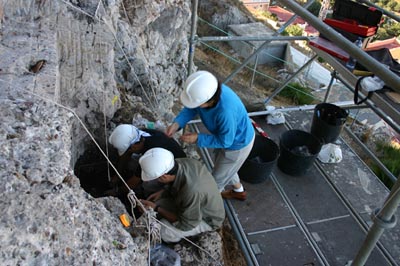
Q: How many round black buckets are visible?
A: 3